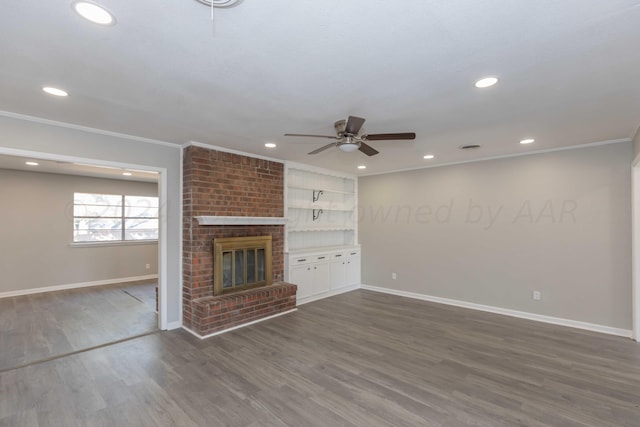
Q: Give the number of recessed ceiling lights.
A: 9